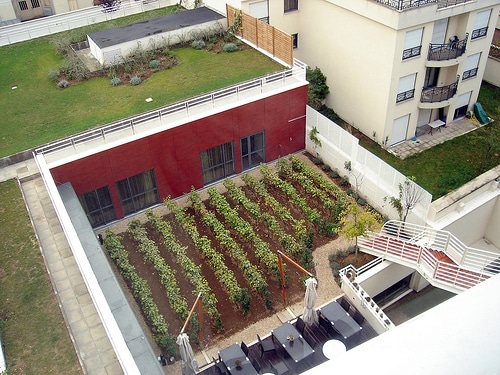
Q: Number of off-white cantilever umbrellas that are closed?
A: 2